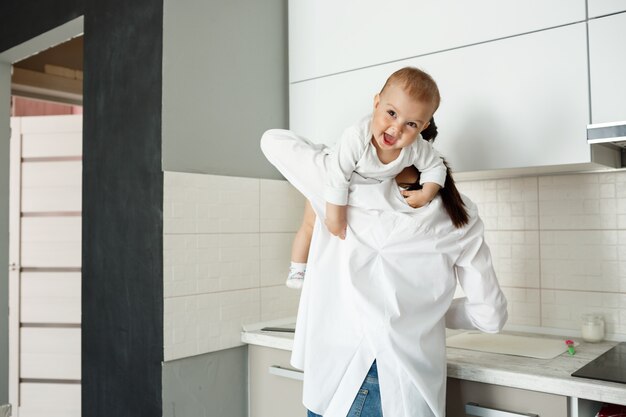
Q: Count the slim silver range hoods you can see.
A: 1